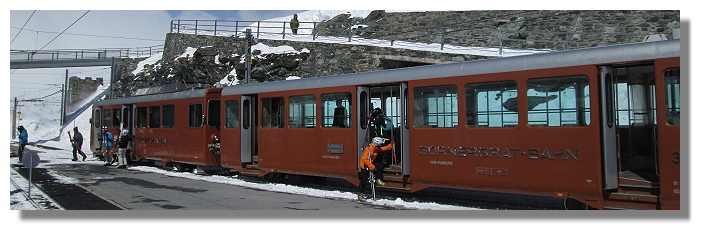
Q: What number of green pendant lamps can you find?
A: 0